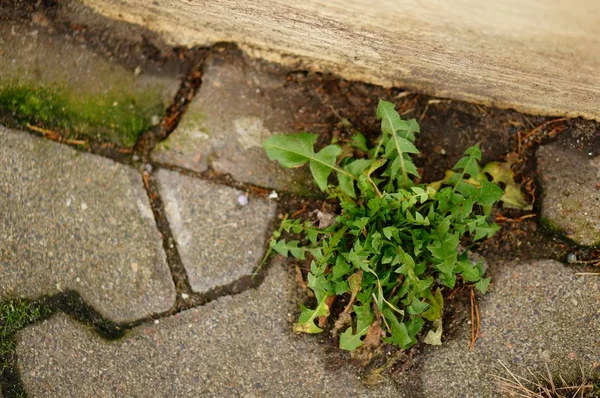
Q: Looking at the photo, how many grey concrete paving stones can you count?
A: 7